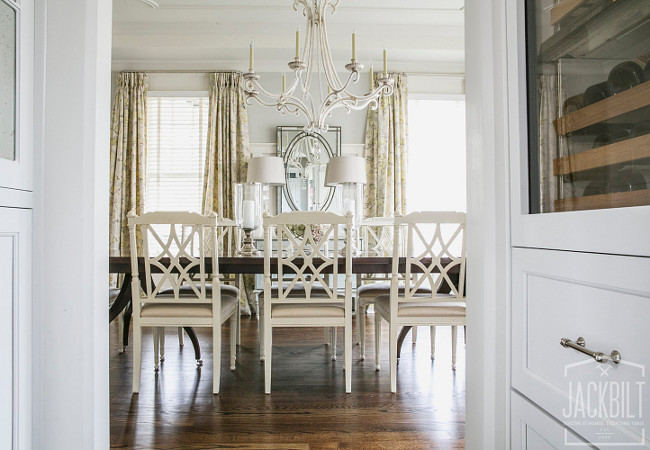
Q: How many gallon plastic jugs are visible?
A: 0